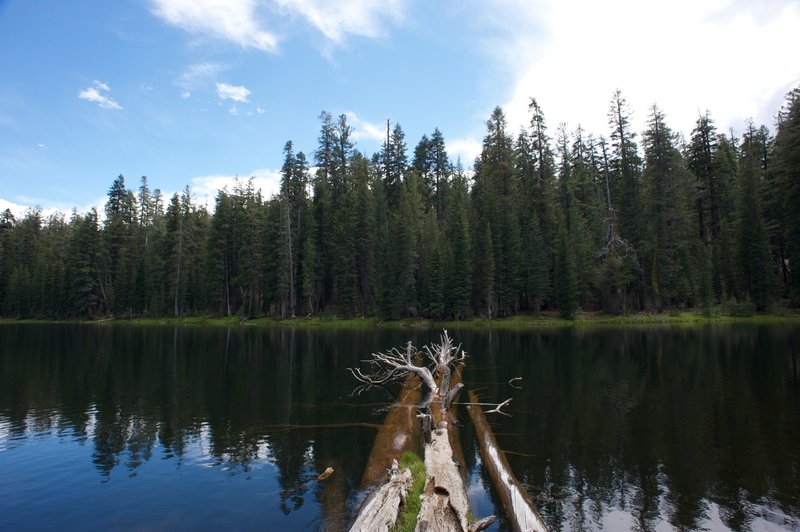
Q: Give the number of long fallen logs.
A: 3